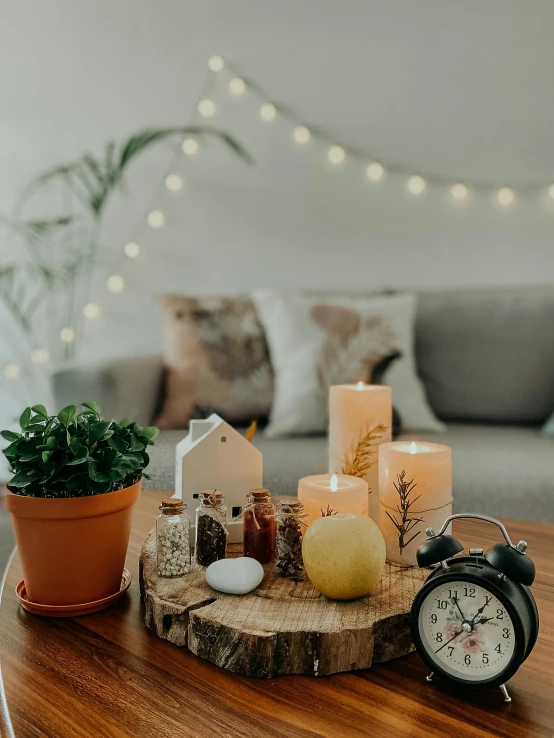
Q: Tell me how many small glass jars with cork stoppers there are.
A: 4